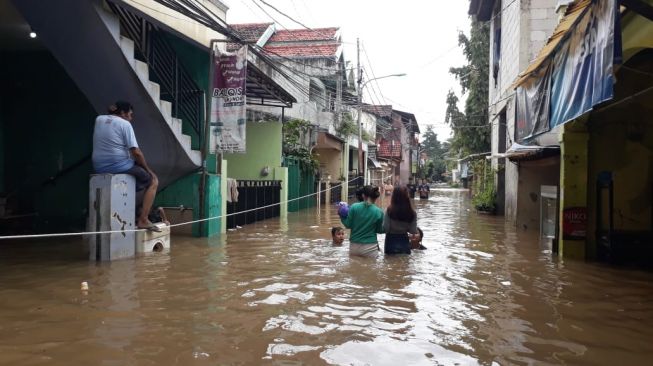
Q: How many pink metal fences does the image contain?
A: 0